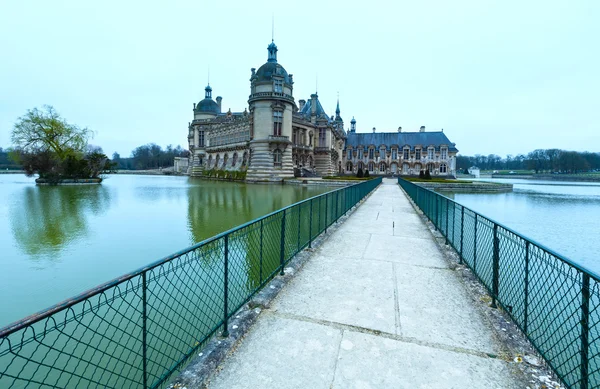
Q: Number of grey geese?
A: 0